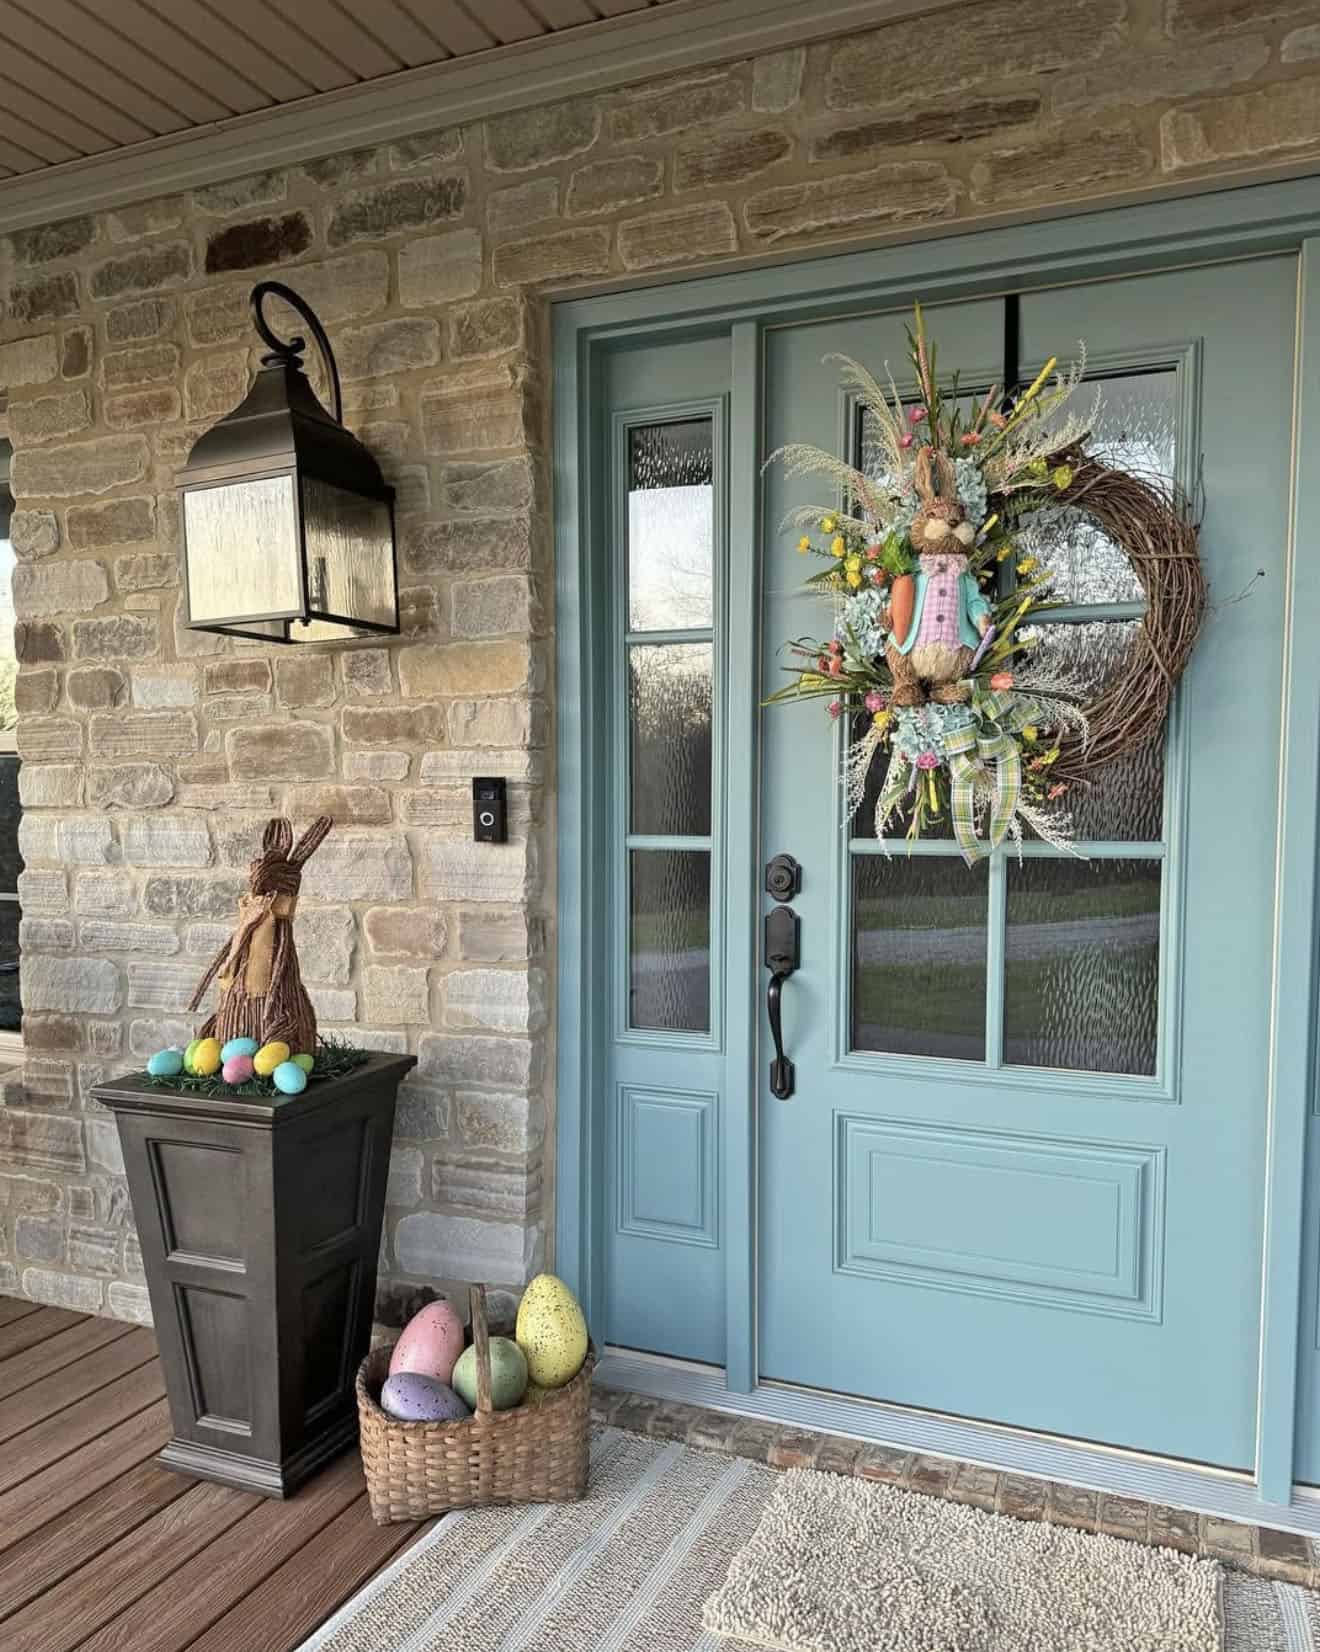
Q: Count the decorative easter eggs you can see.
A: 12